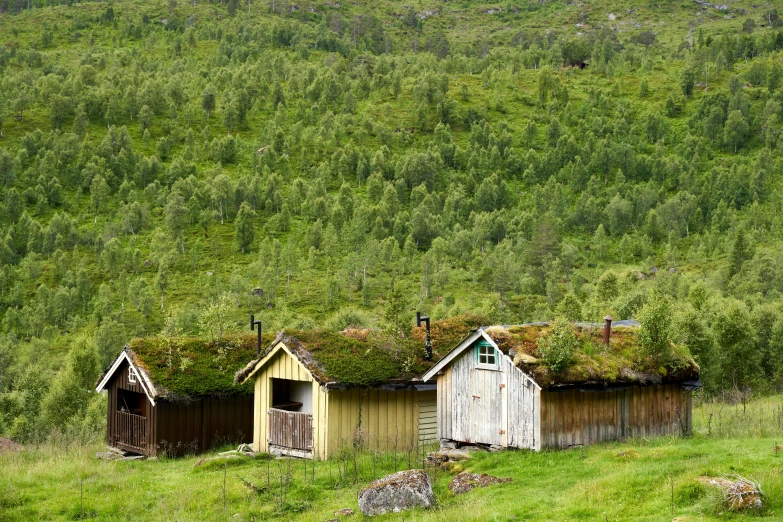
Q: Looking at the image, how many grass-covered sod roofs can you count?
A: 3